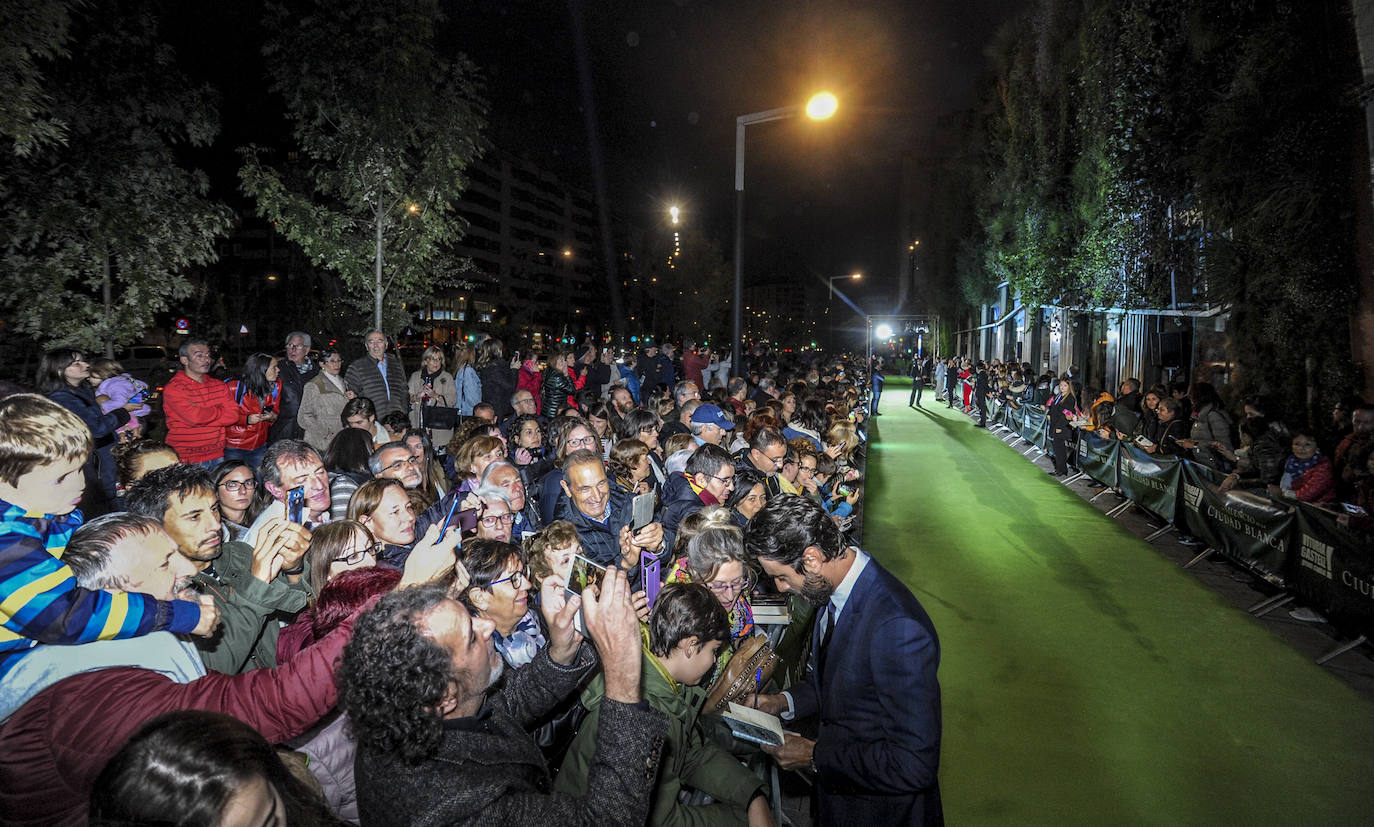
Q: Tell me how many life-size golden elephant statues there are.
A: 0